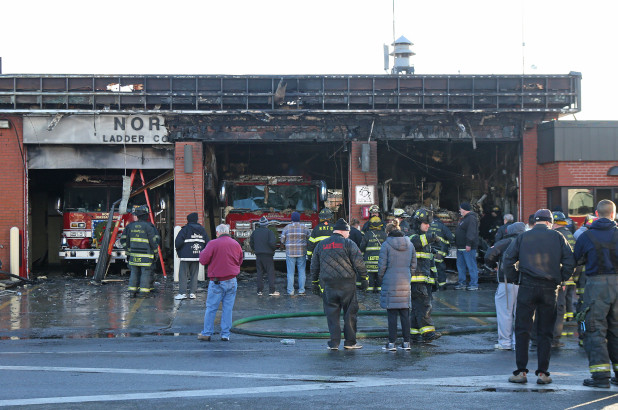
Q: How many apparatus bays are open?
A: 3